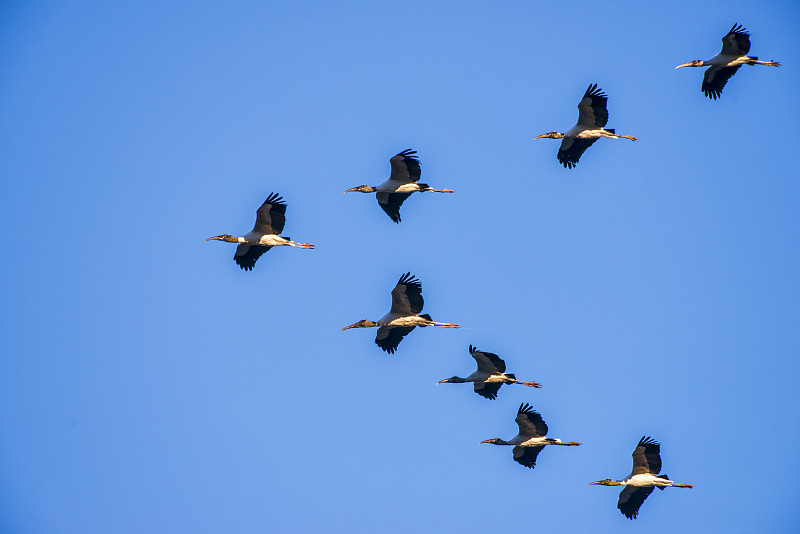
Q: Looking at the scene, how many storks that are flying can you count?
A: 8